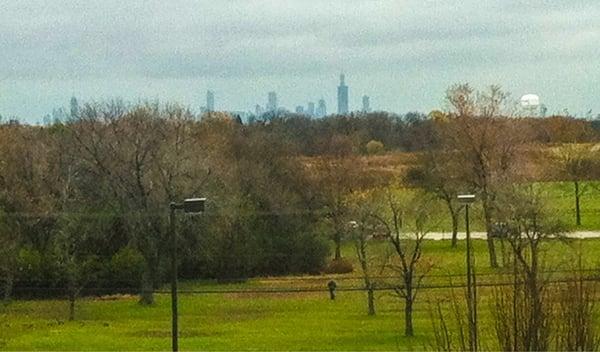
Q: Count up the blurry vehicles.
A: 2